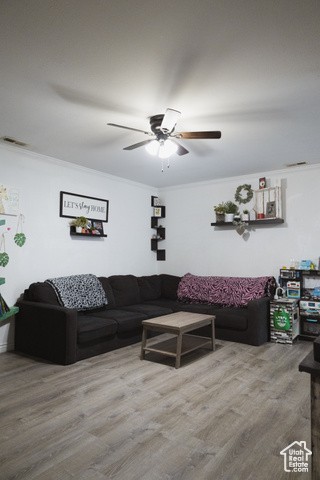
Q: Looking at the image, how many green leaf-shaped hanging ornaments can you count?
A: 2